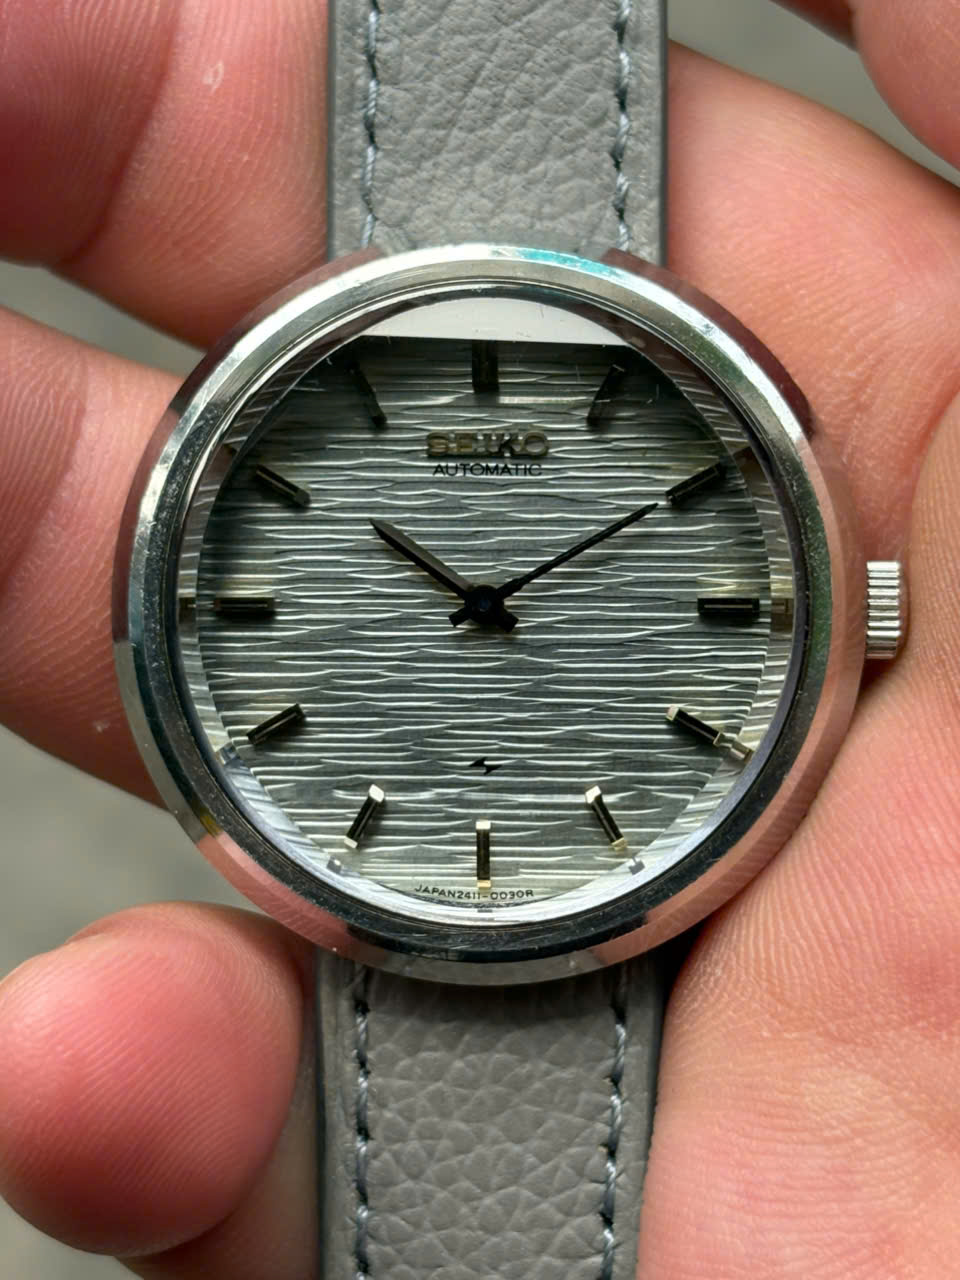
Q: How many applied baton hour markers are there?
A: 12